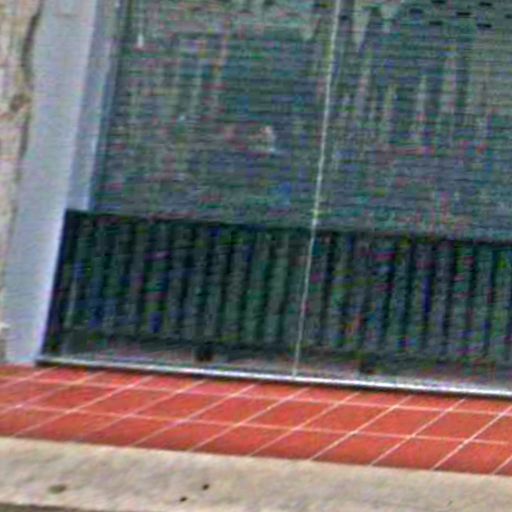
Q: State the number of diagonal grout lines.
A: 11